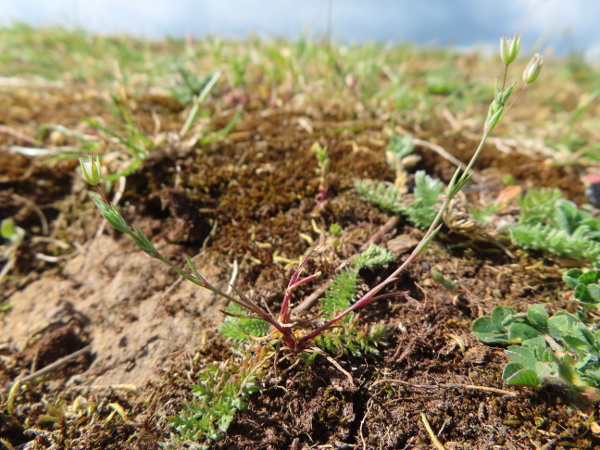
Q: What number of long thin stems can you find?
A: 2